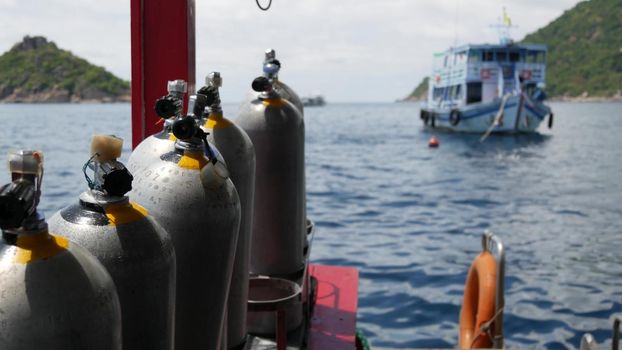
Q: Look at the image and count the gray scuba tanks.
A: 7